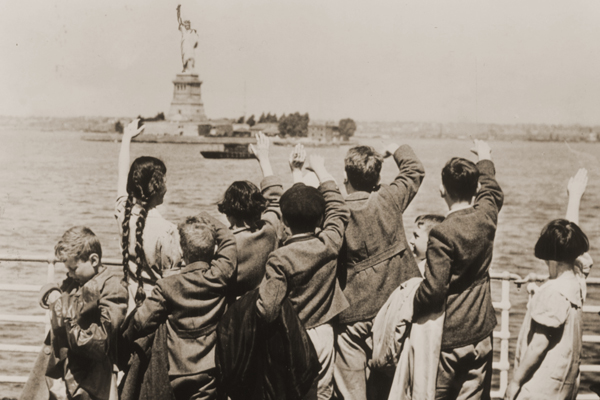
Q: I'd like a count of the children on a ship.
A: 9